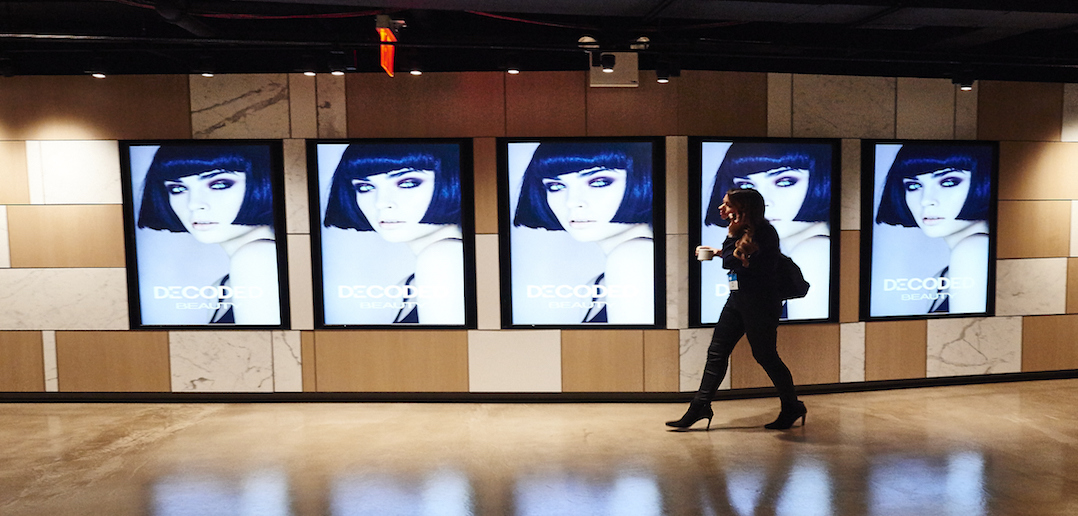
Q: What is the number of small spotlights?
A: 9